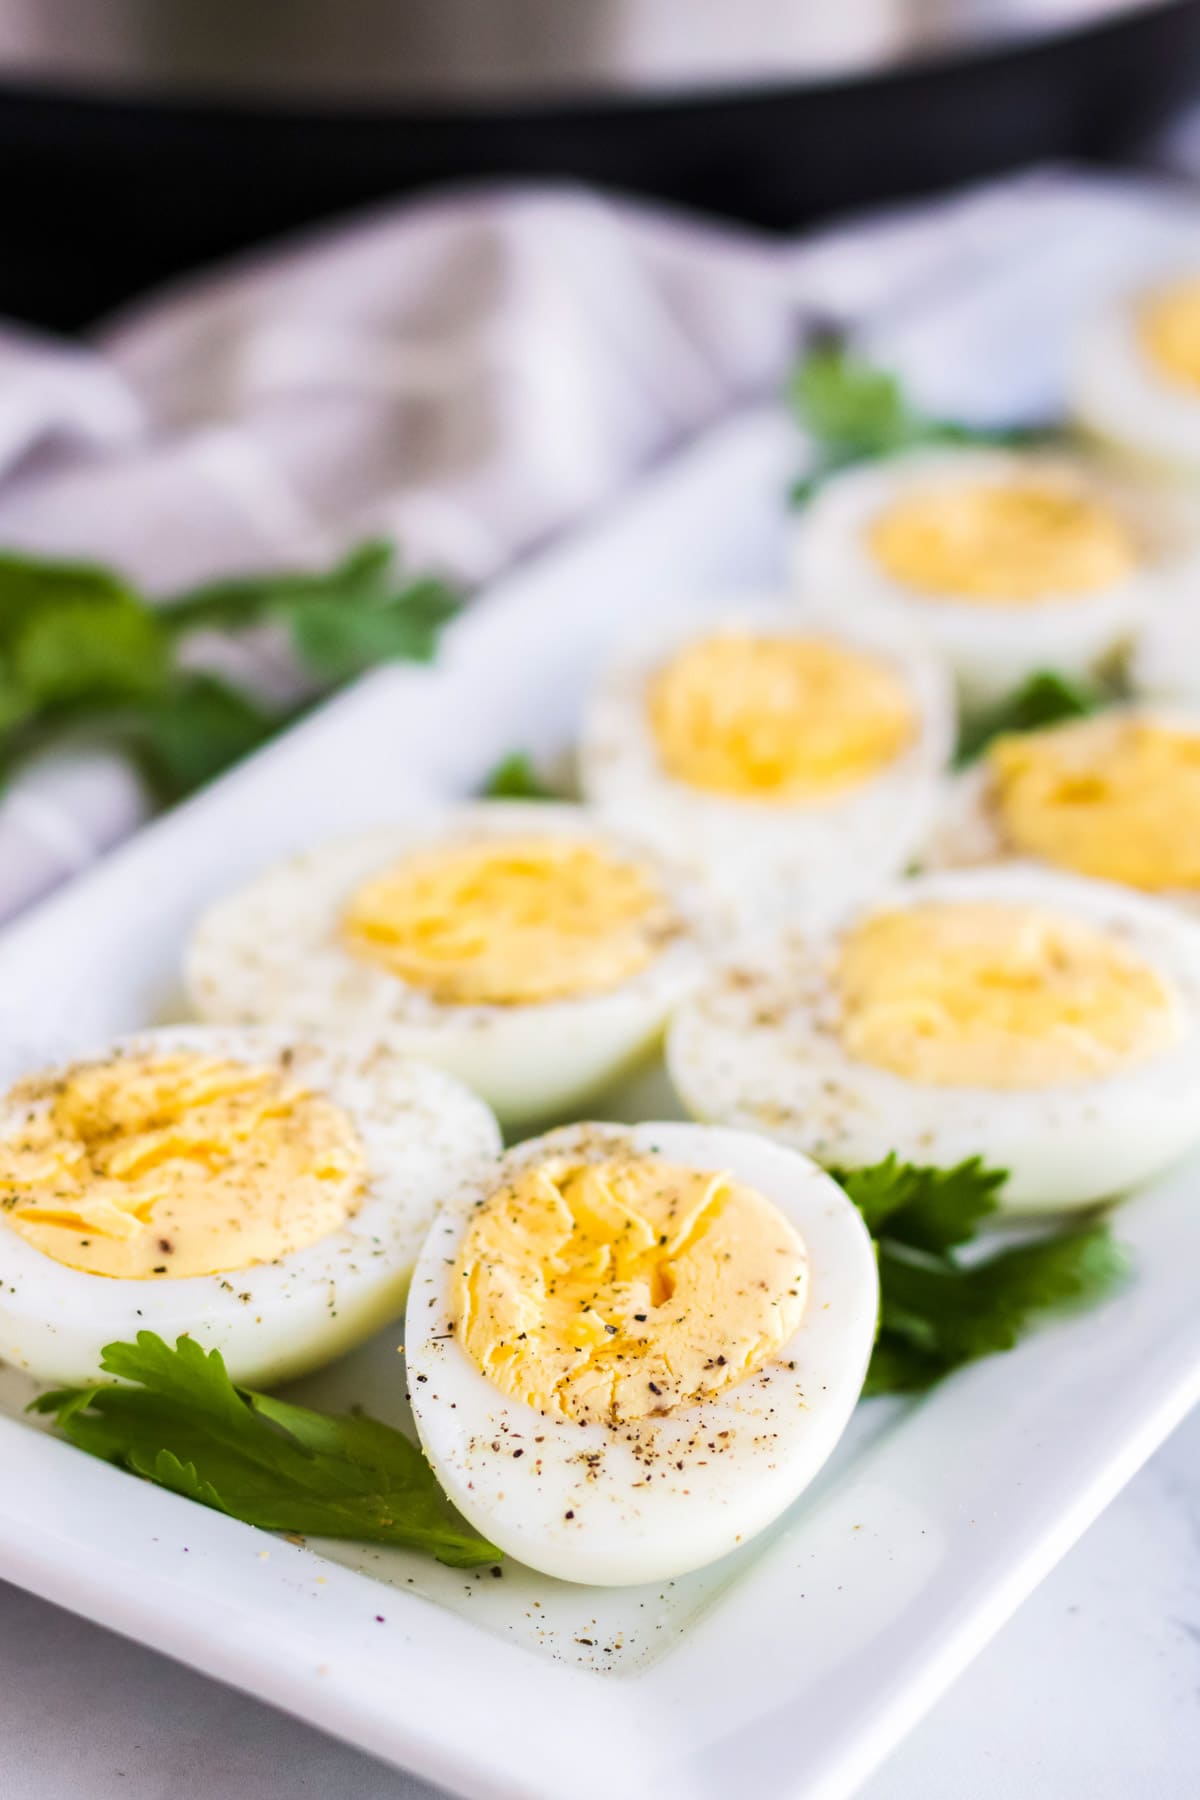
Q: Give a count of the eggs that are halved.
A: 8